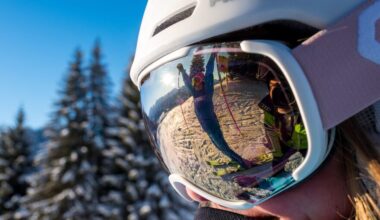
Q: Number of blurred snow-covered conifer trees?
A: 4